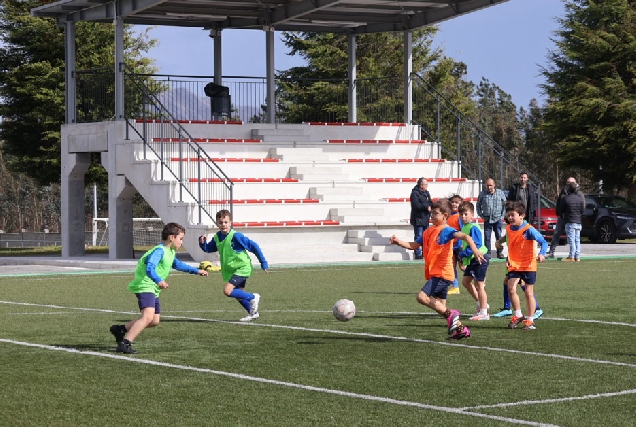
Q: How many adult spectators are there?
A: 5